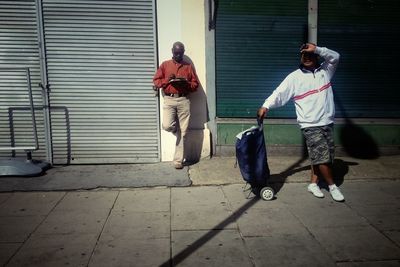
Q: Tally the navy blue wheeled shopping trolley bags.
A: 1